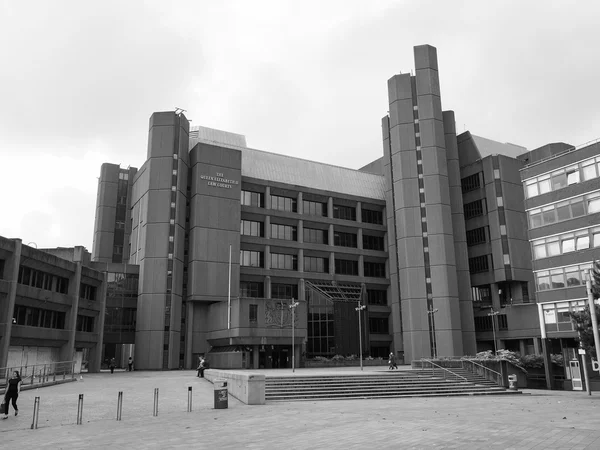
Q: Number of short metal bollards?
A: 5